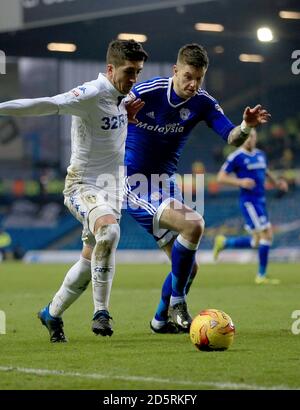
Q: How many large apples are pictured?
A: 0